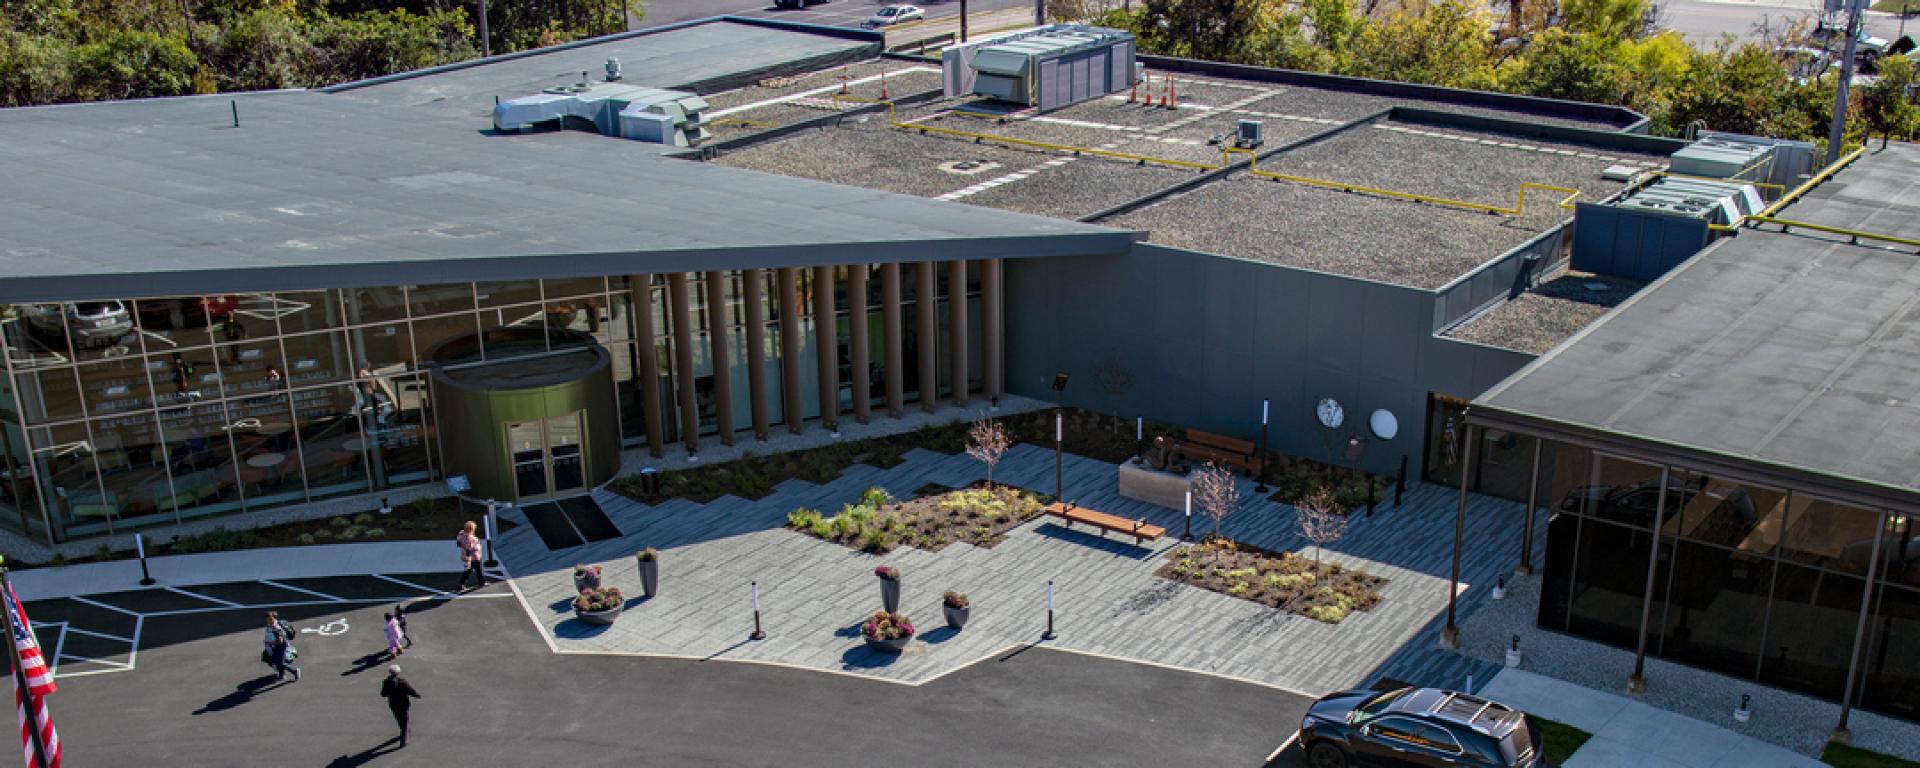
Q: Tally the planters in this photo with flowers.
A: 6